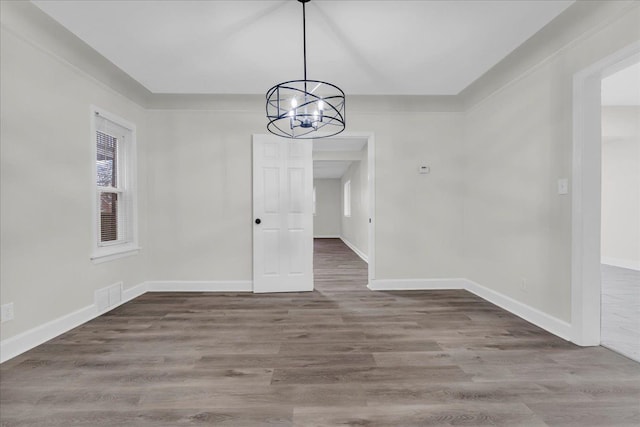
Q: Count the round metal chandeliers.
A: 1